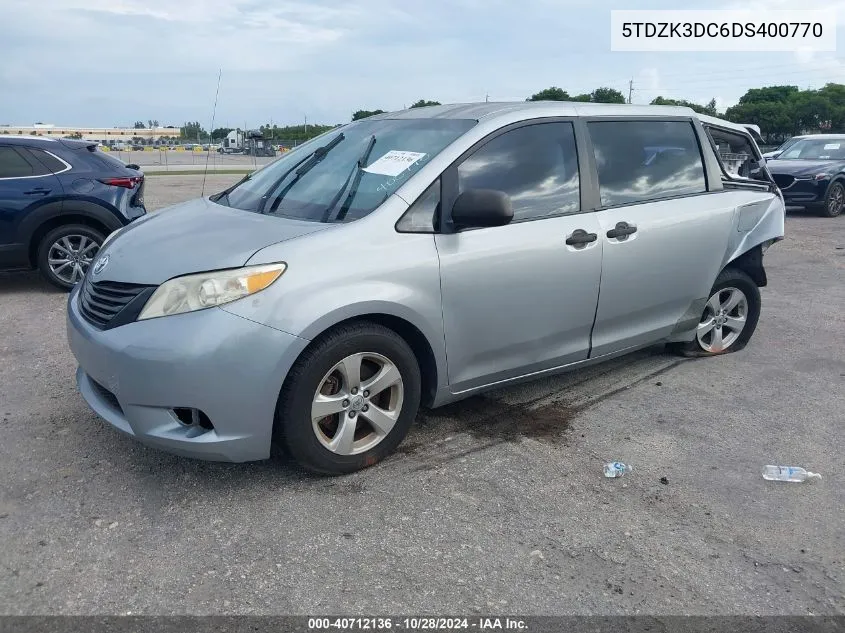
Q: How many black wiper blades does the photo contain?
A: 2